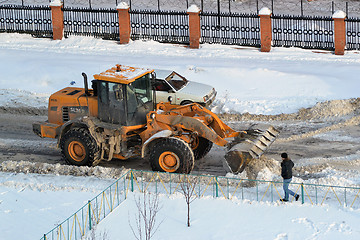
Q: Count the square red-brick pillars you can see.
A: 5